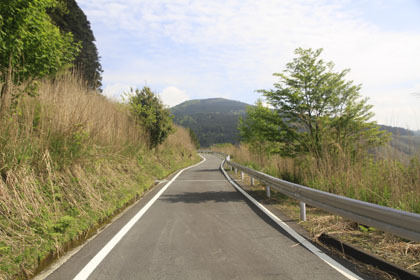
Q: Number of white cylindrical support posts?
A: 6